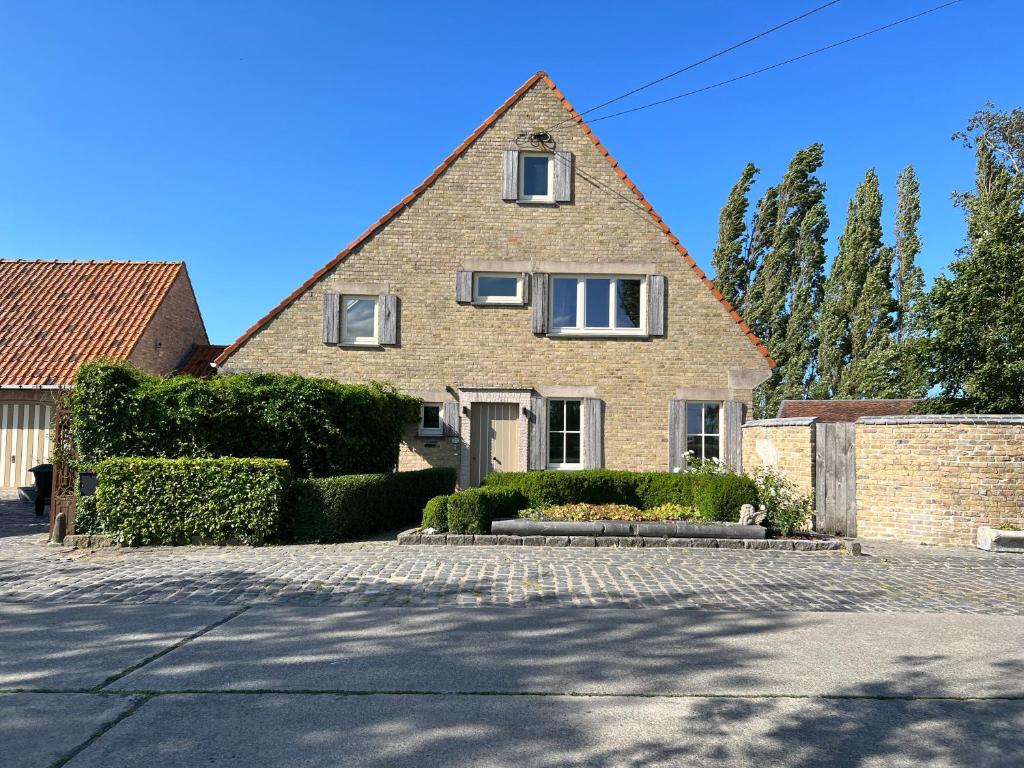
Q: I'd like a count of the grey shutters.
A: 13